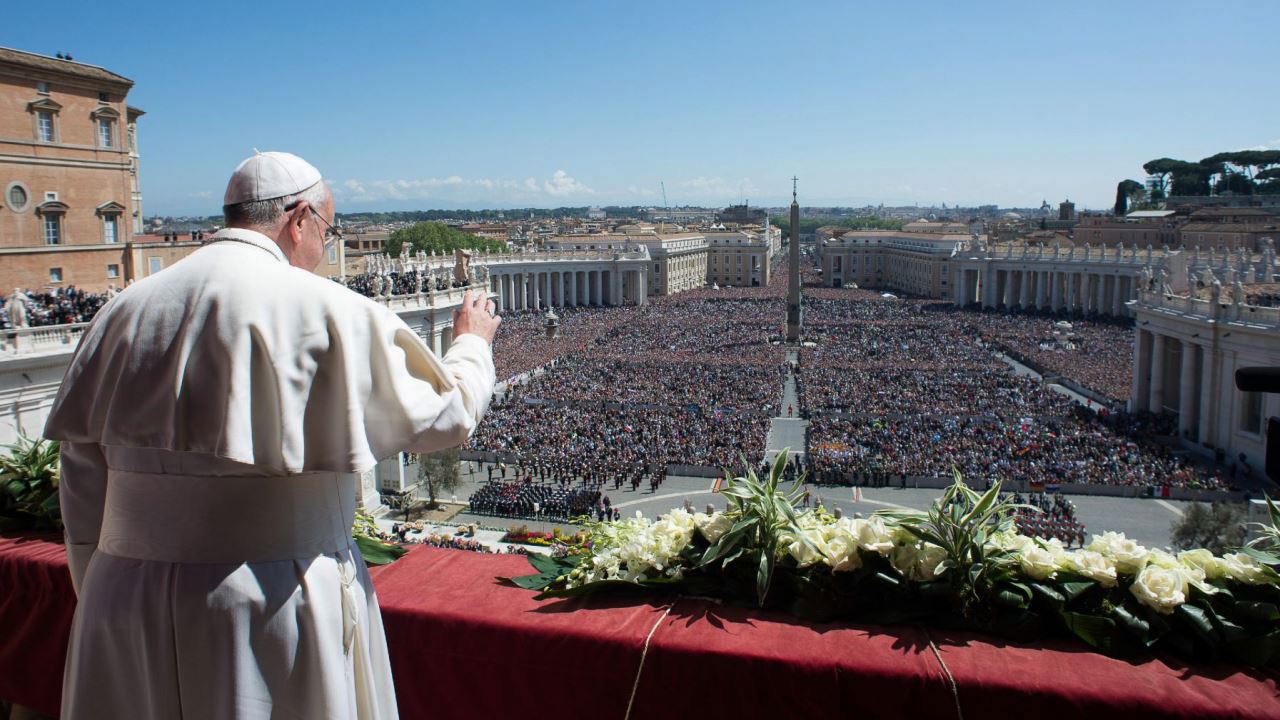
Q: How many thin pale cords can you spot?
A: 2